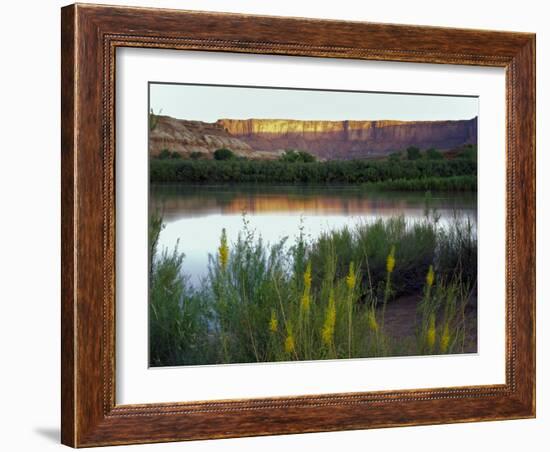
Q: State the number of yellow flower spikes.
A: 12